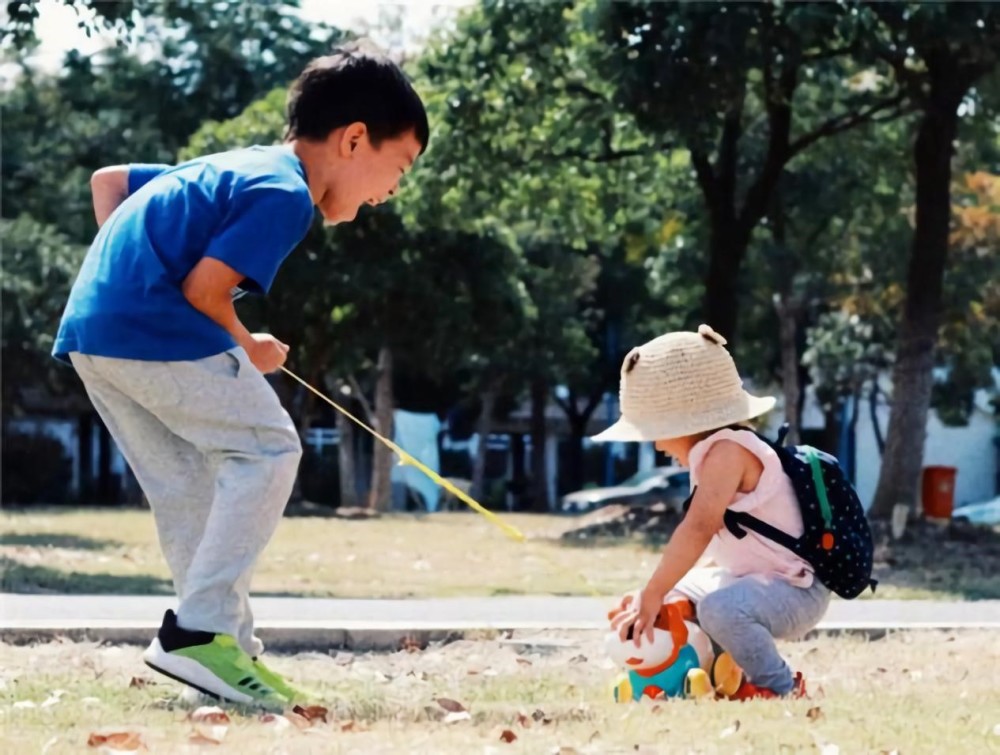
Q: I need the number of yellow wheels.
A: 3